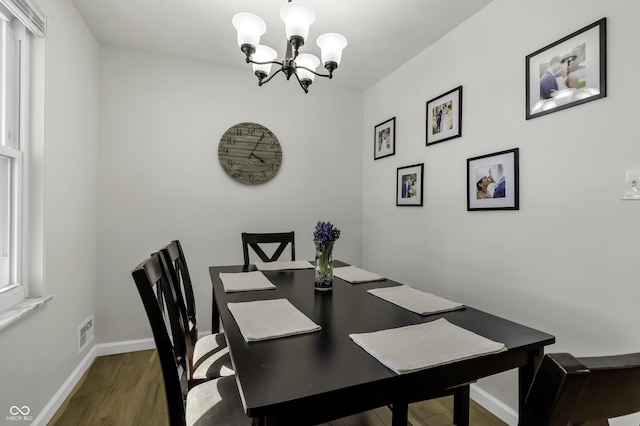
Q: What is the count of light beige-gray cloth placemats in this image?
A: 6